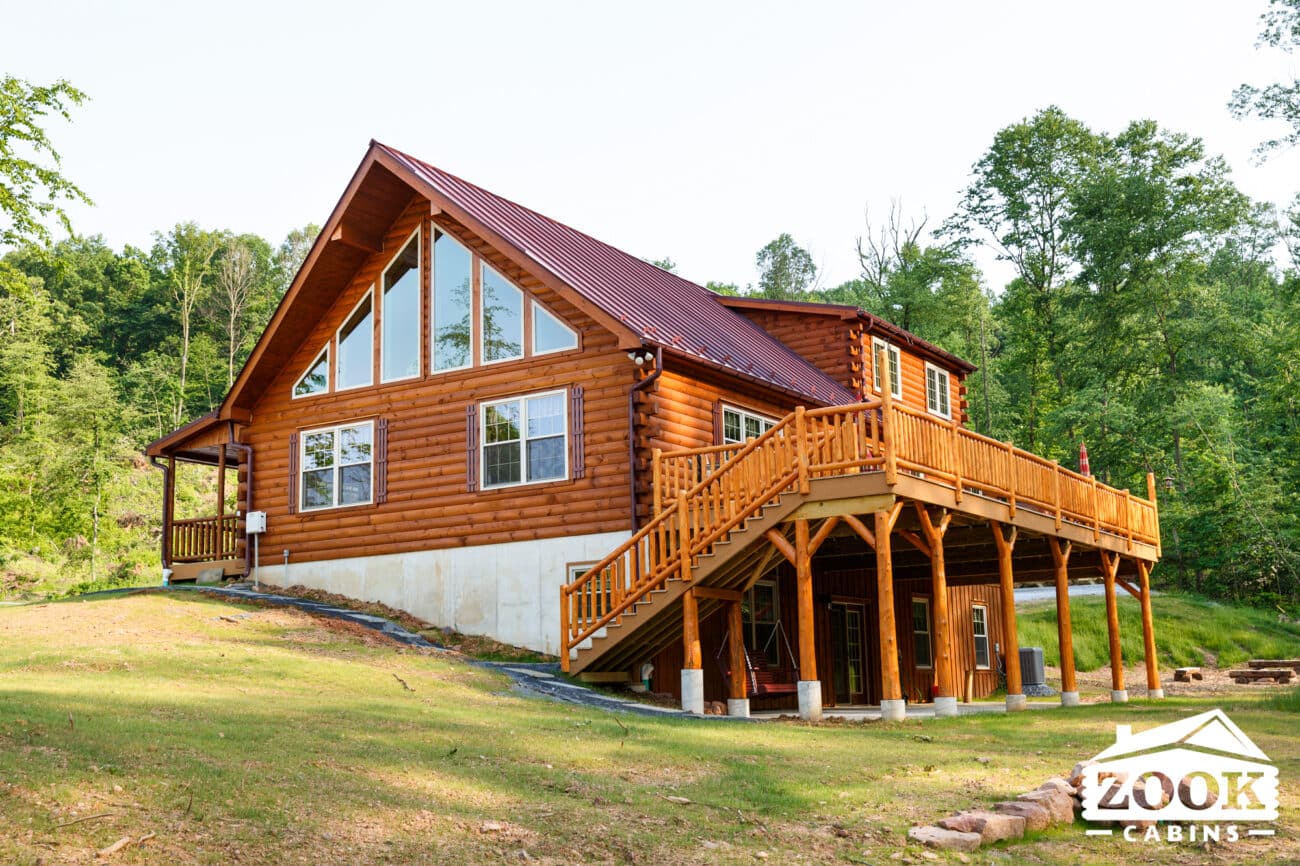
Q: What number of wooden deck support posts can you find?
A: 9